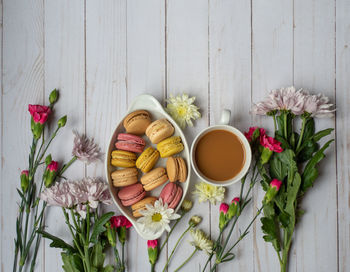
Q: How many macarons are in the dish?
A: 12